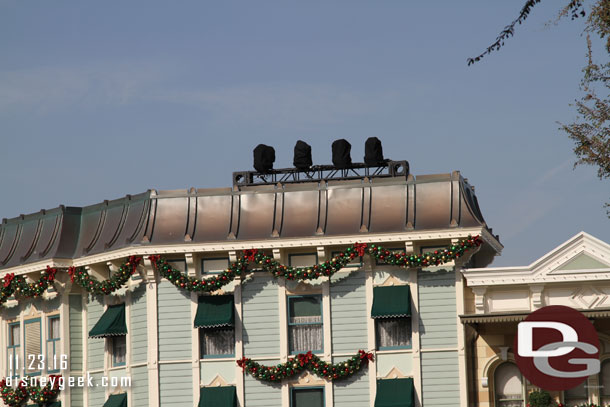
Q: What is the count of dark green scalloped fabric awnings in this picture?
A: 6